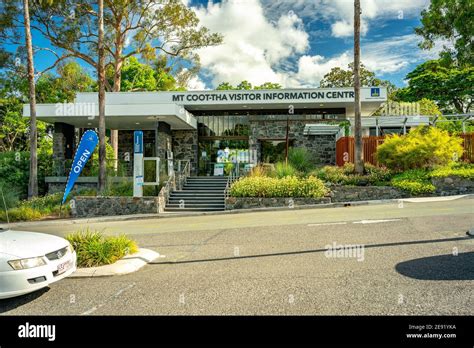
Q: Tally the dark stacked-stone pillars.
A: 2